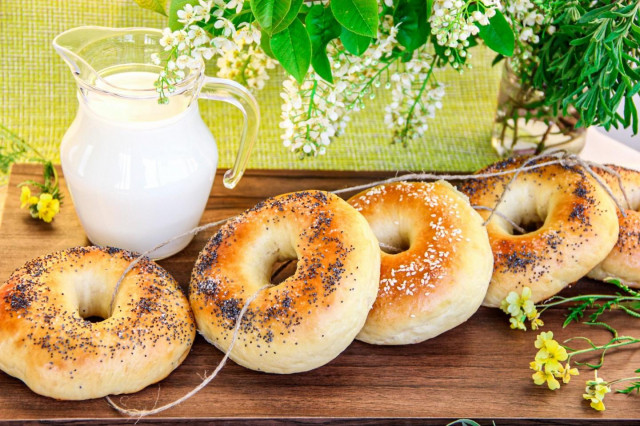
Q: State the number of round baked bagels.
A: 5